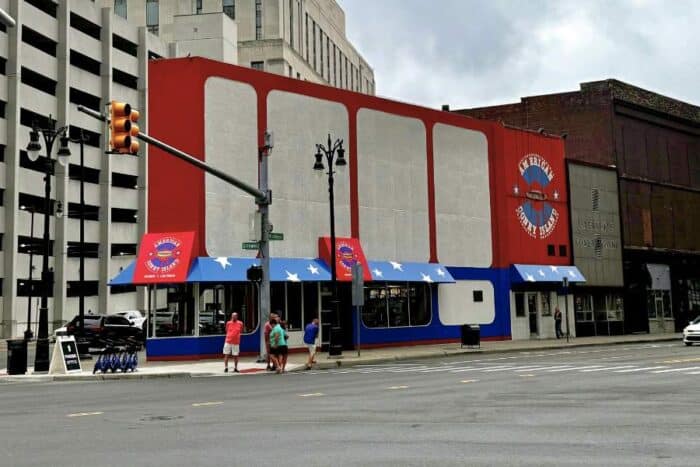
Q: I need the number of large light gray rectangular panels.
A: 4